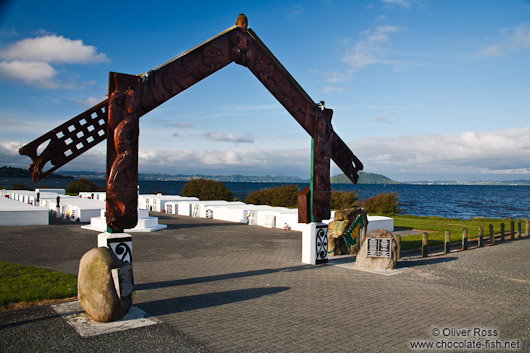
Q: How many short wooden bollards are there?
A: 10